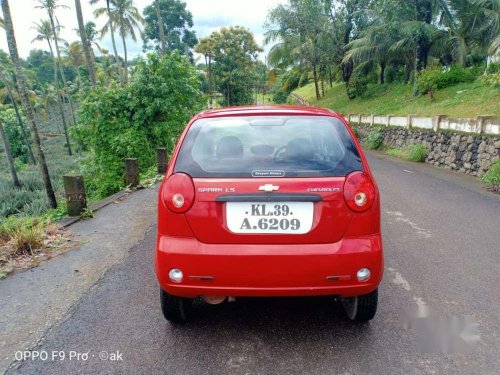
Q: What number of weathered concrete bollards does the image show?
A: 3